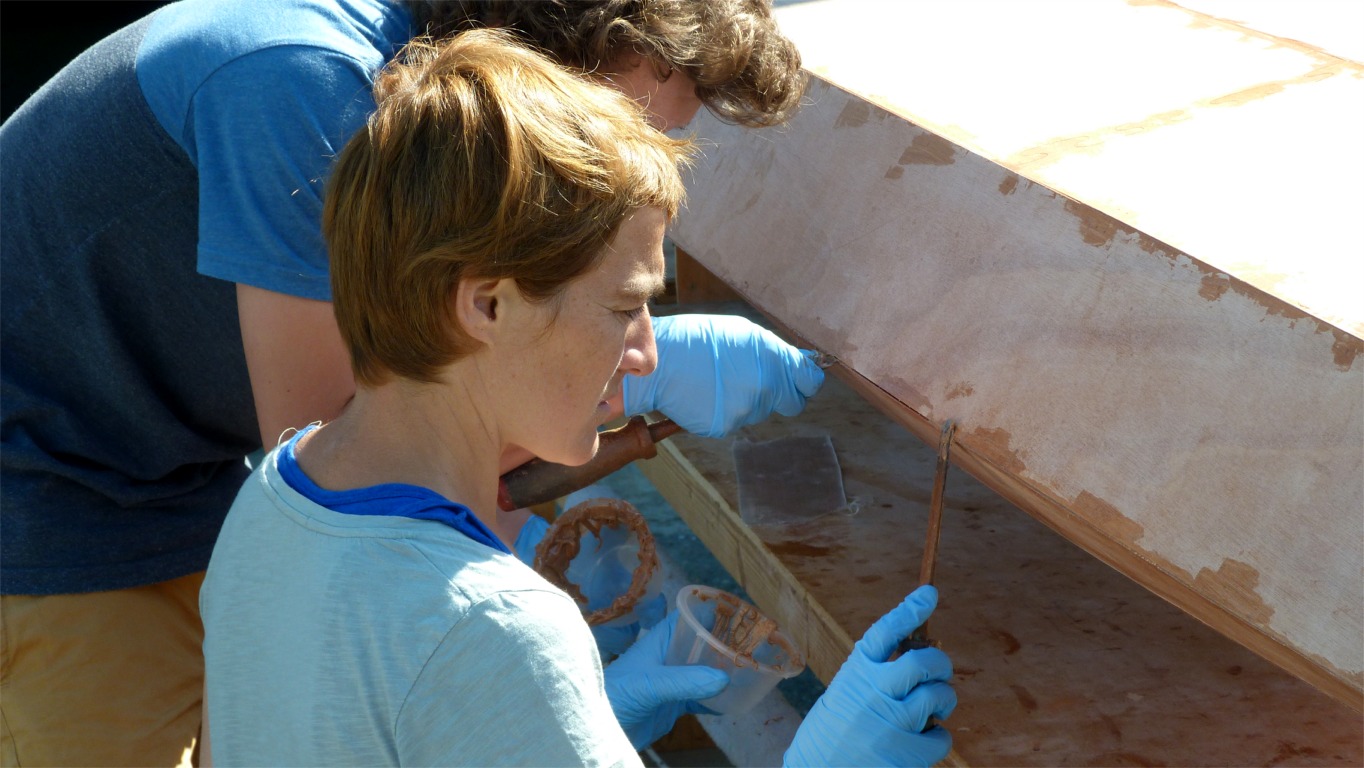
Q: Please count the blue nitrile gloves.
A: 4